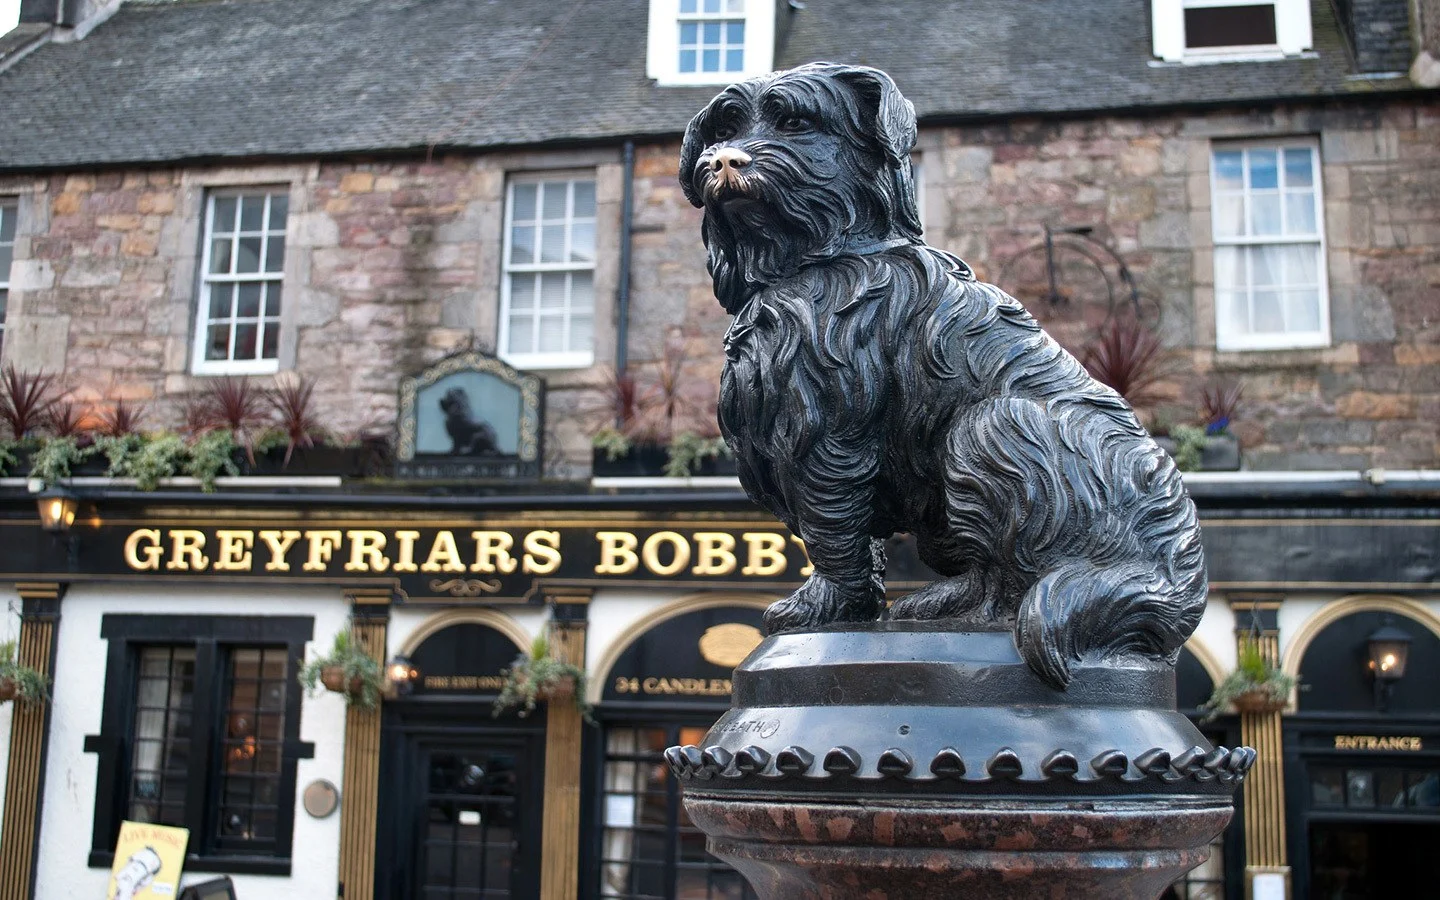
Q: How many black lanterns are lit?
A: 3